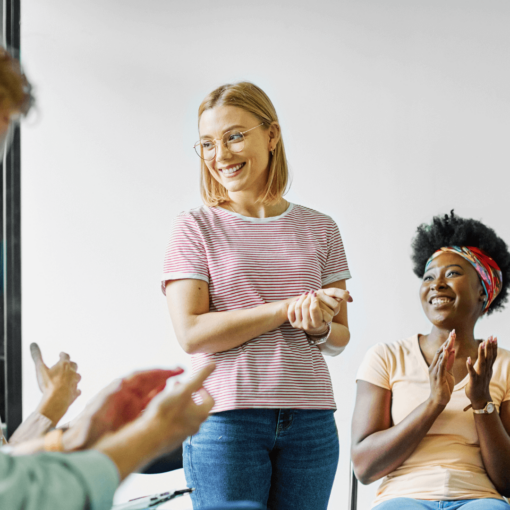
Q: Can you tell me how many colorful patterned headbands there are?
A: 1